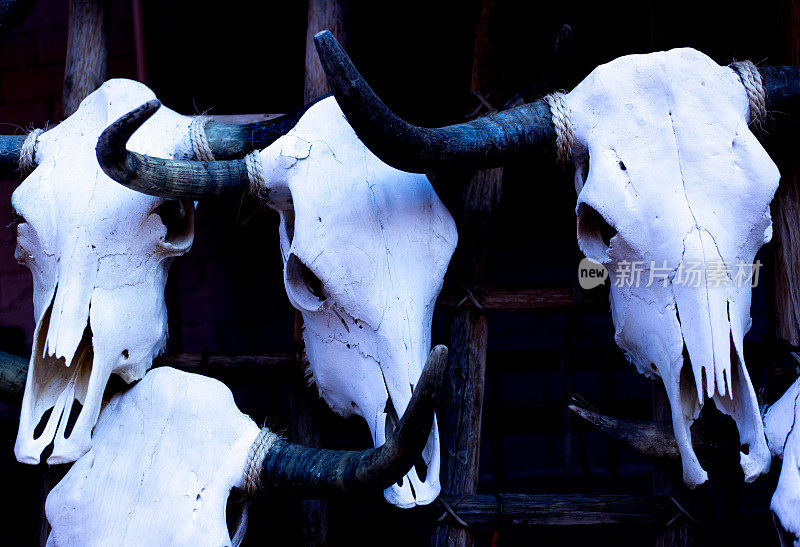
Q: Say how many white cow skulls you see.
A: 5